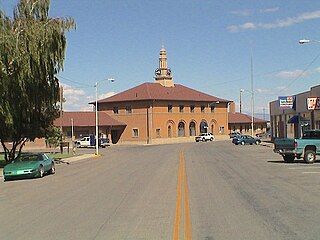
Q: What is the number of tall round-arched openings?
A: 5